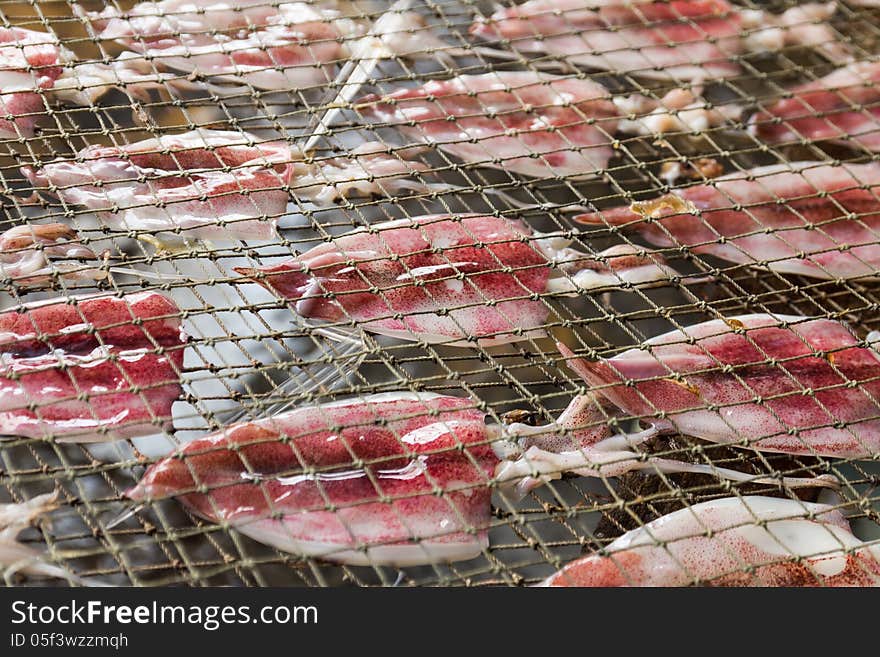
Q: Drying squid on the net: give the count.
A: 12